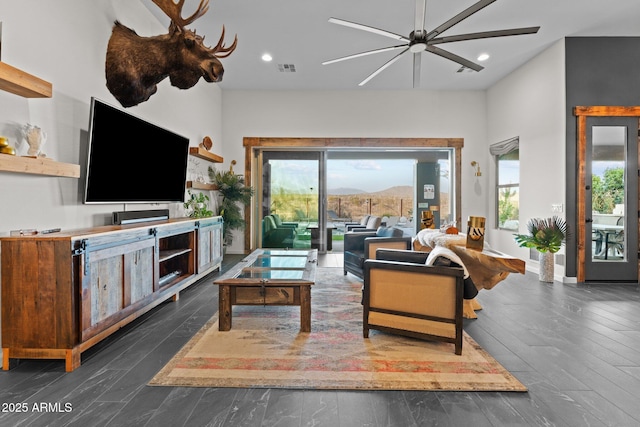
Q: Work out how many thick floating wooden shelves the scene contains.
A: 4